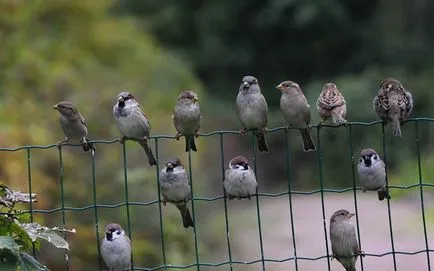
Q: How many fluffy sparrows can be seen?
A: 12